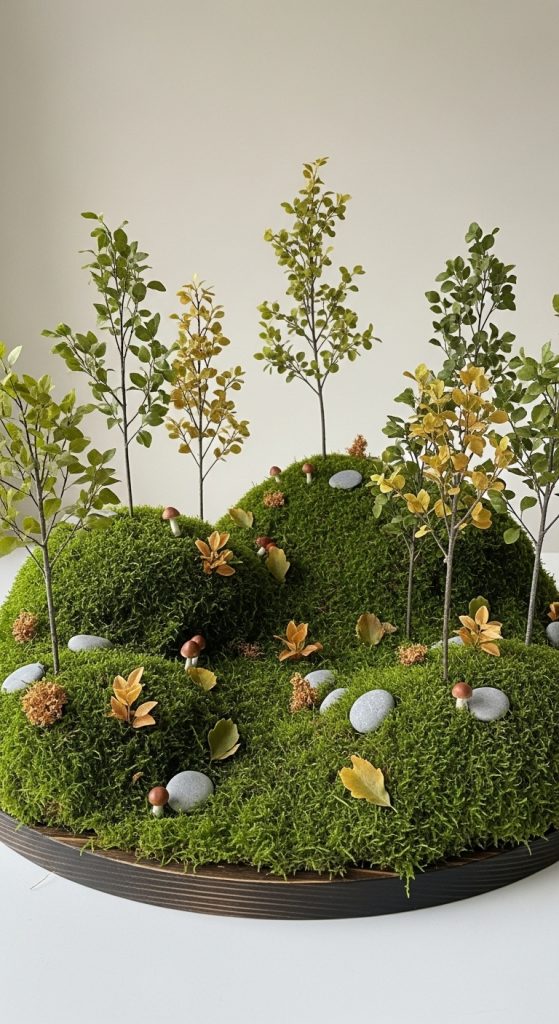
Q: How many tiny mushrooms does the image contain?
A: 9